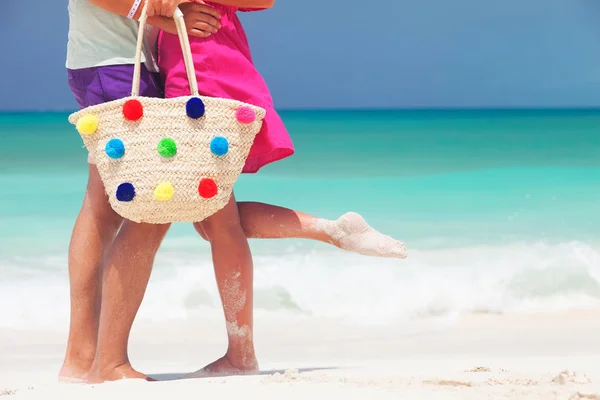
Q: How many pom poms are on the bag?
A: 10